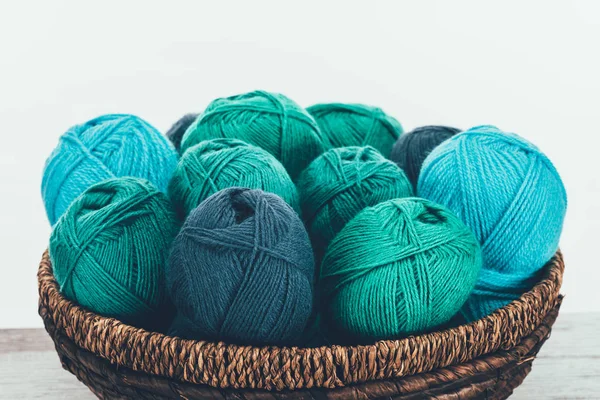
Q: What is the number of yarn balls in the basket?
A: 11